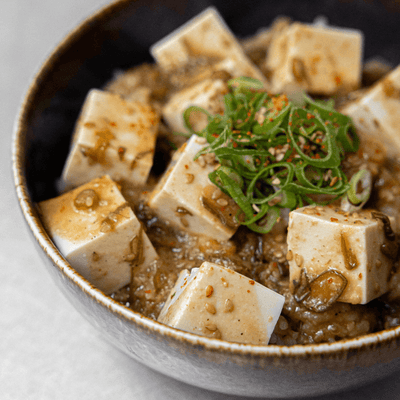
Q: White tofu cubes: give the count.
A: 9